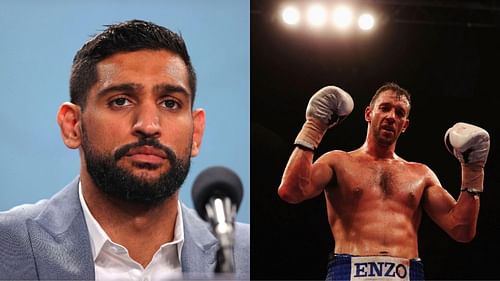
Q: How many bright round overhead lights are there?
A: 4